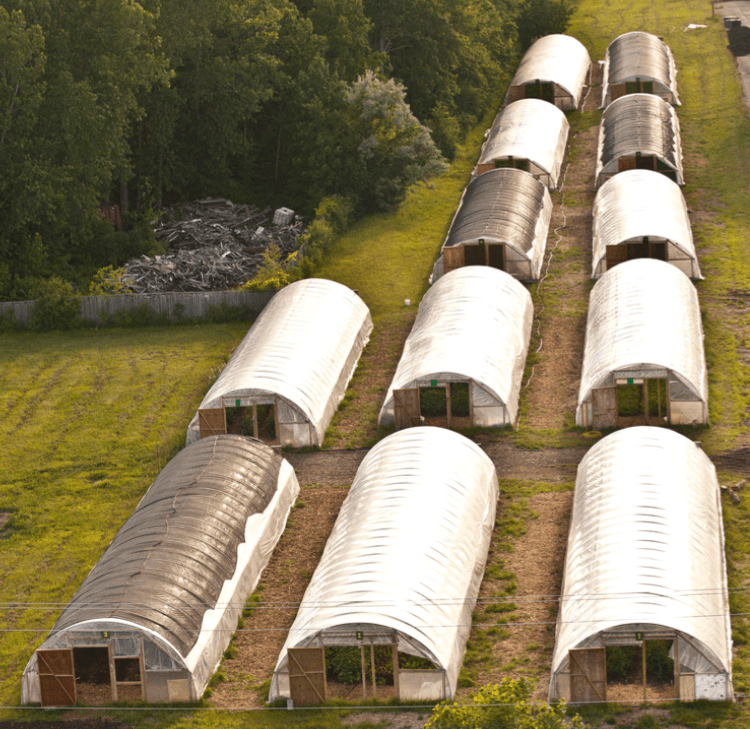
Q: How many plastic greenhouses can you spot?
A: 12